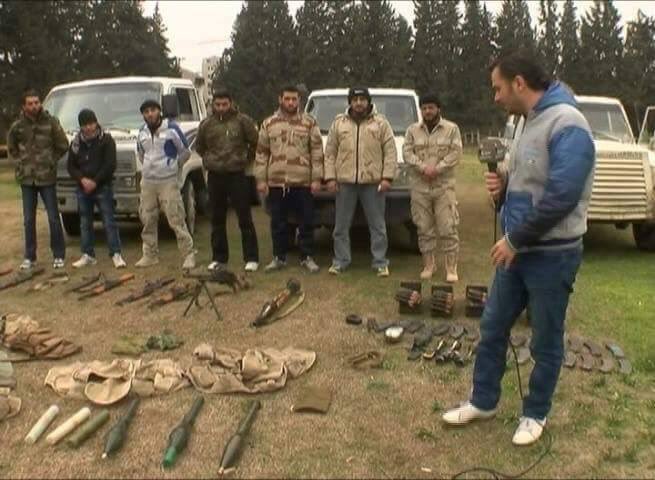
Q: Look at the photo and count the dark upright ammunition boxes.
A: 3